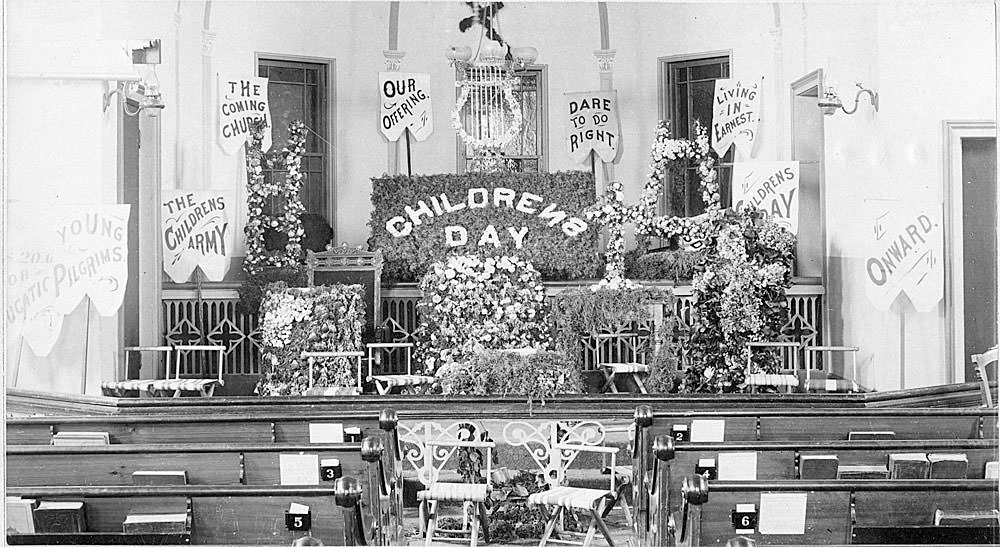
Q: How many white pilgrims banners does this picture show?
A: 1